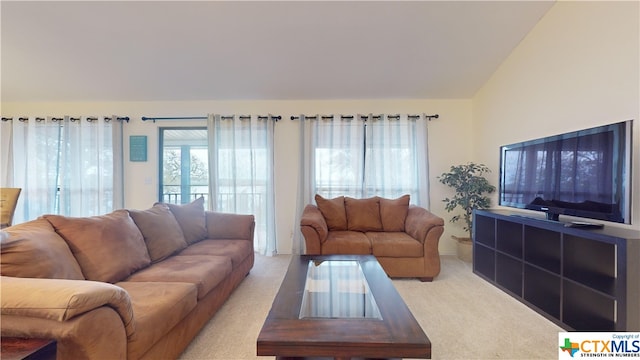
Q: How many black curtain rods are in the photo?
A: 3